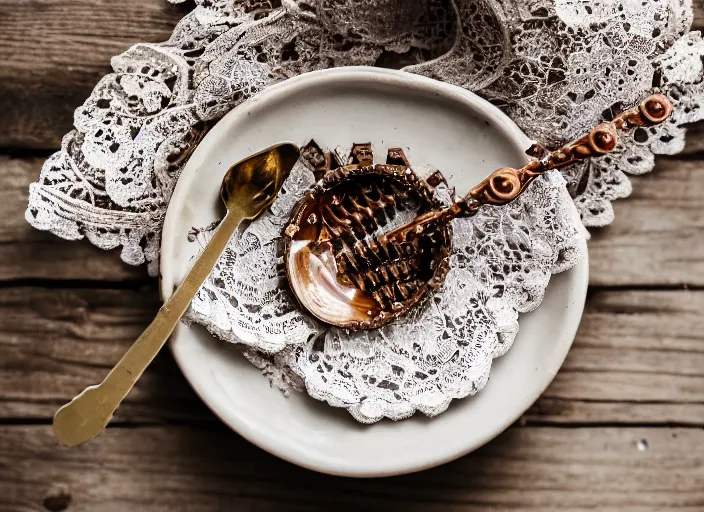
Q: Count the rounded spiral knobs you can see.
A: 3